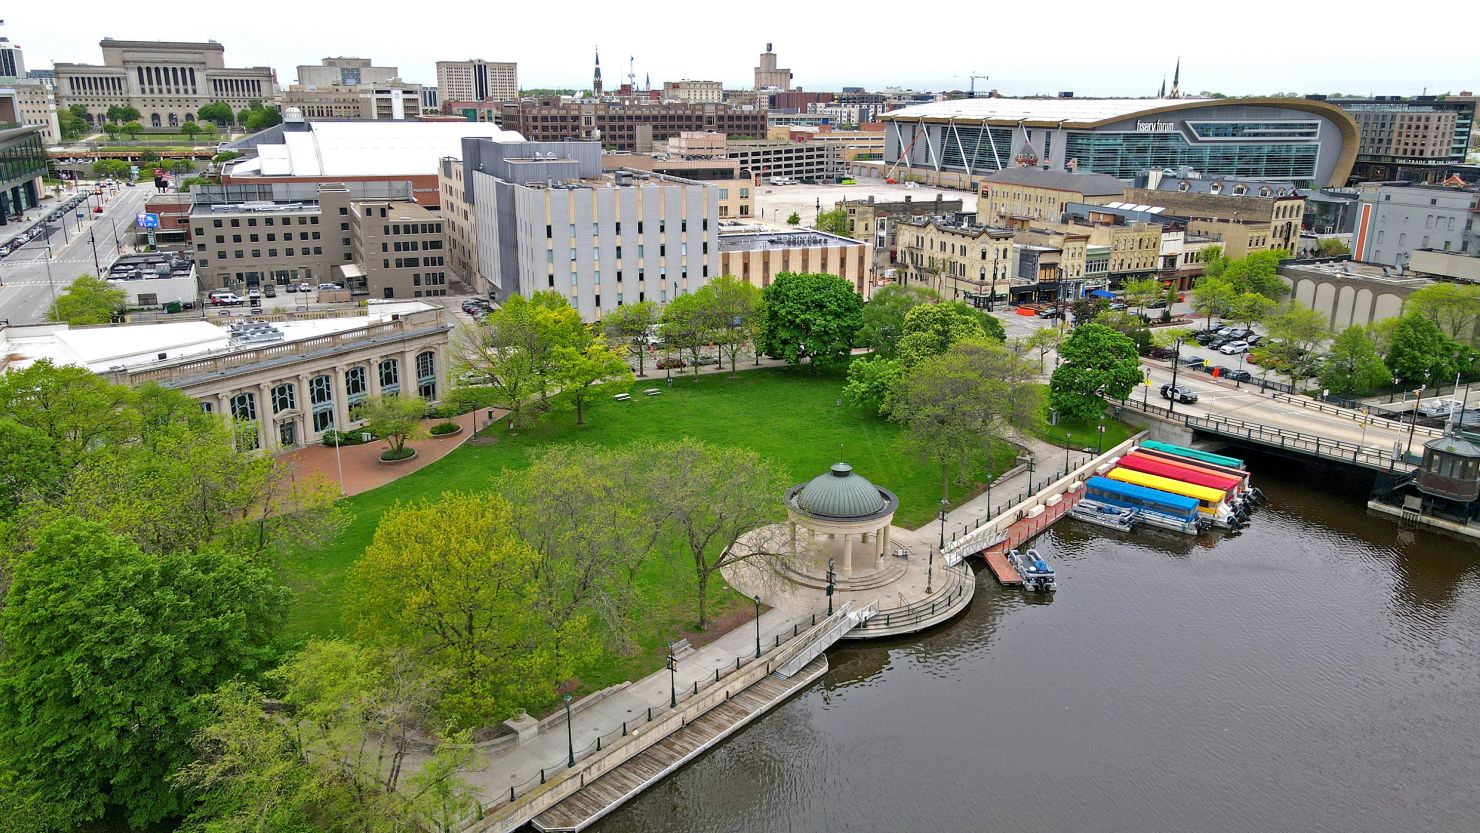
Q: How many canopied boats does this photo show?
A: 5